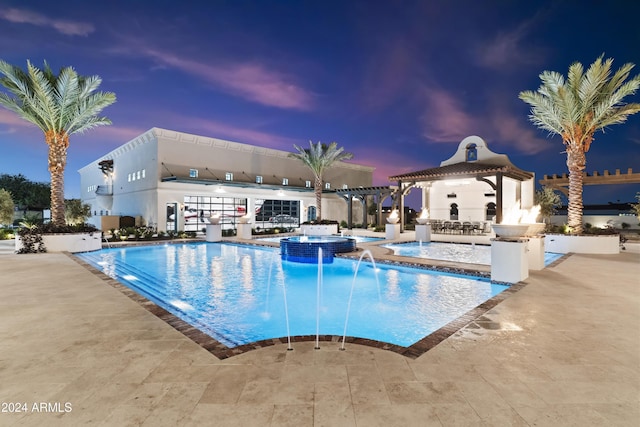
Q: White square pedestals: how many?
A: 6